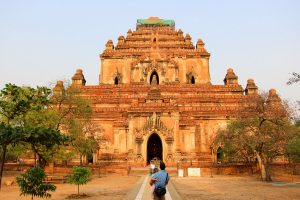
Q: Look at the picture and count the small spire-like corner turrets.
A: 11